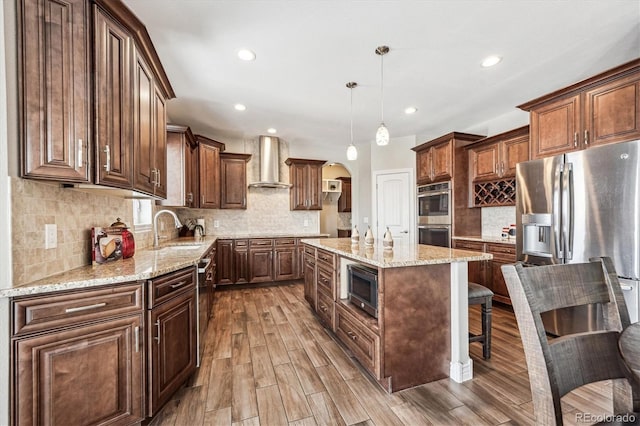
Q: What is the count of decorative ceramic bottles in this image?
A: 3